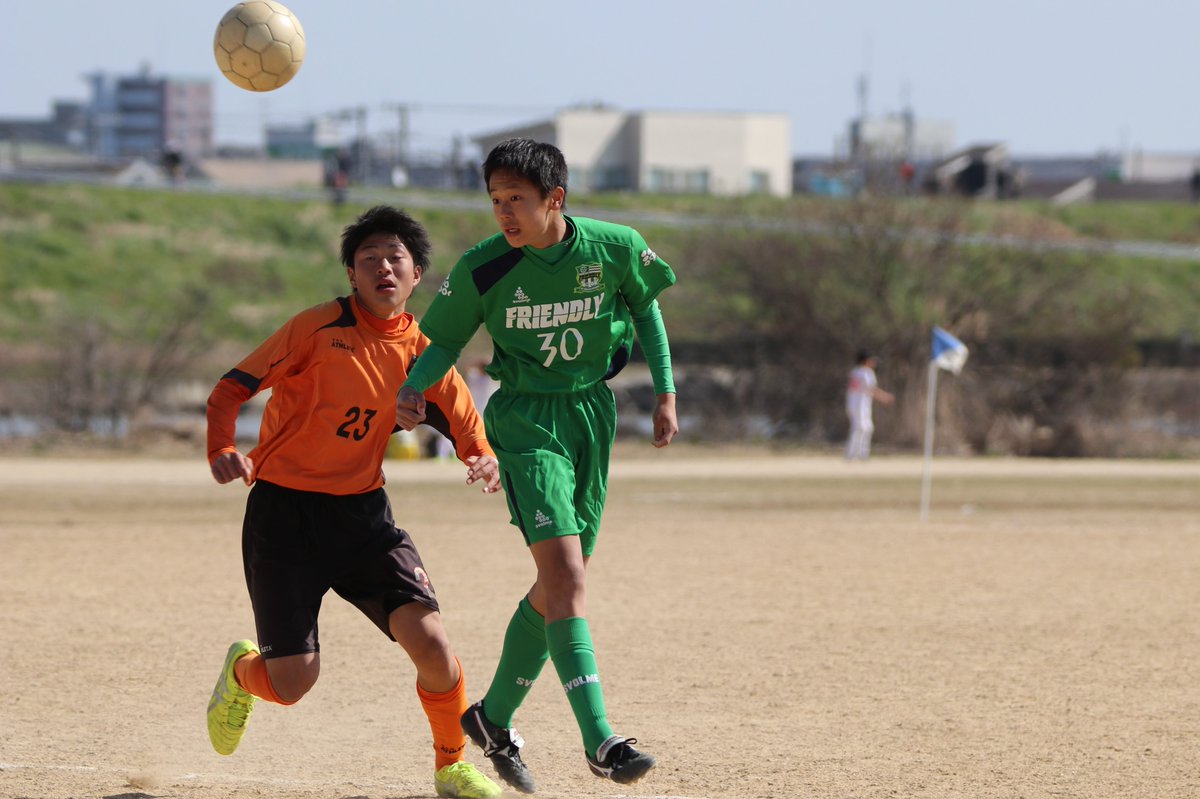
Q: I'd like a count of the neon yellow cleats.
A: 2